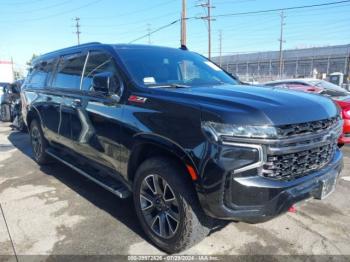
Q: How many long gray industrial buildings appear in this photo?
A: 1